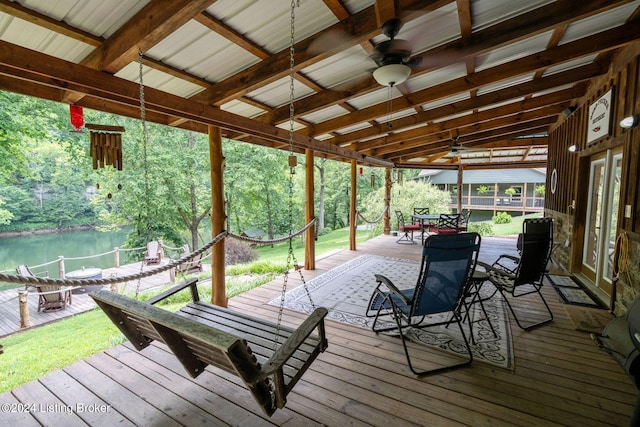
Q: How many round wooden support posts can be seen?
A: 5